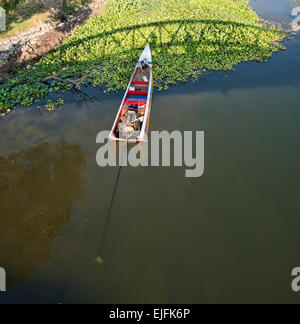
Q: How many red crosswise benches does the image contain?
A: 3